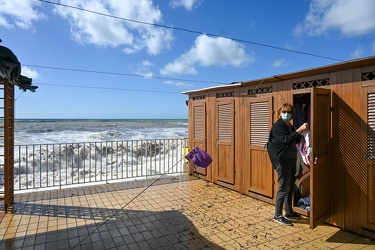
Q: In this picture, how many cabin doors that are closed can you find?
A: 4